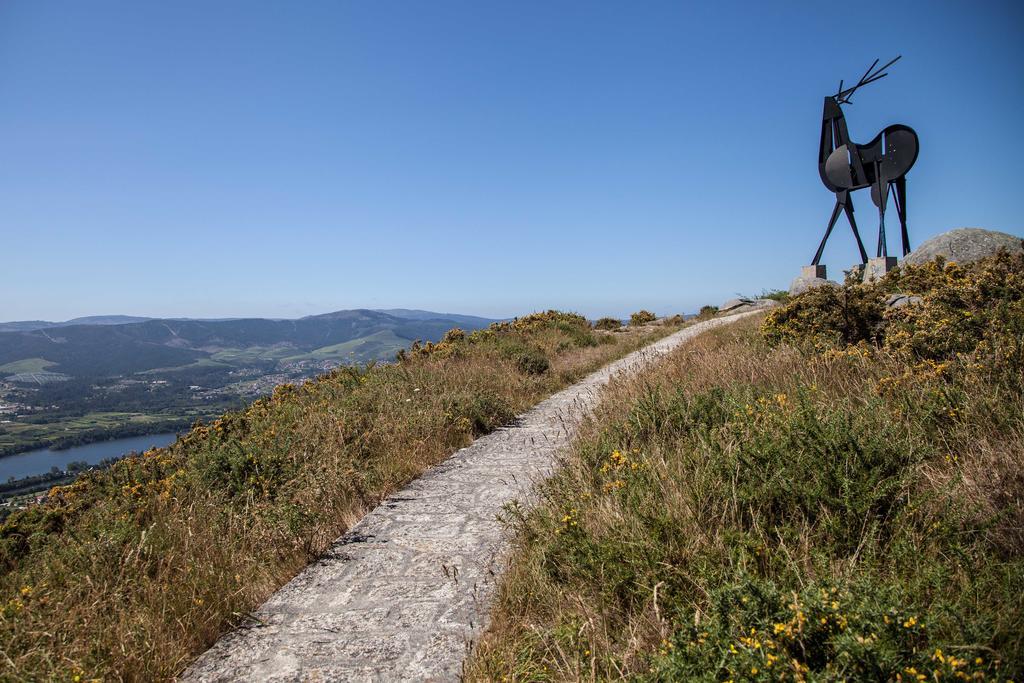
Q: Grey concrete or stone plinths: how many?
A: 3